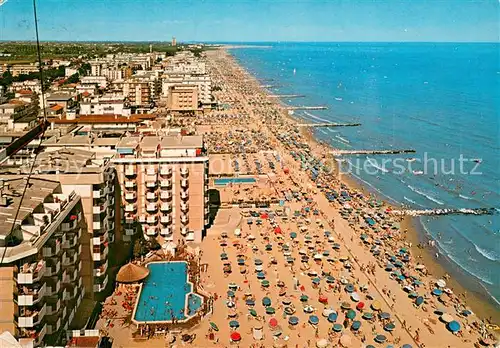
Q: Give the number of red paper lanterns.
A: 0